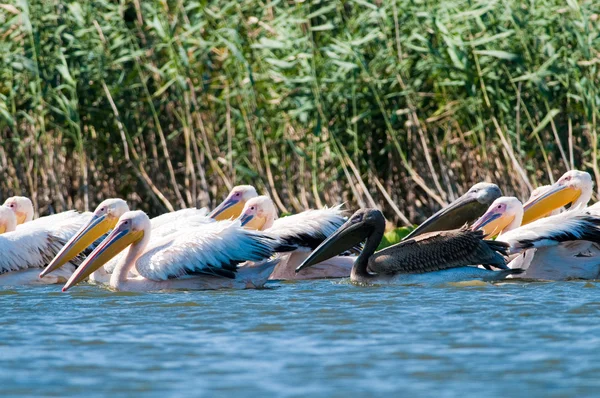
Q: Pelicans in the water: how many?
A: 11